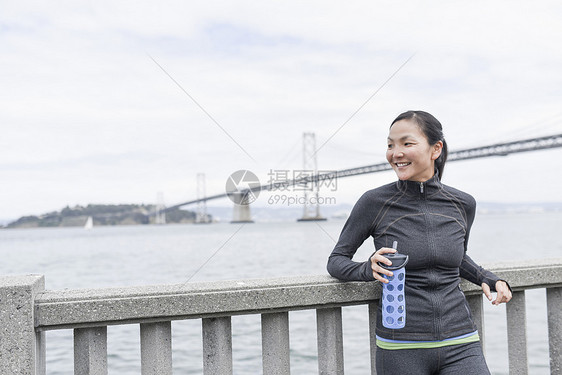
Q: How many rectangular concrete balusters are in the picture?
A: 9